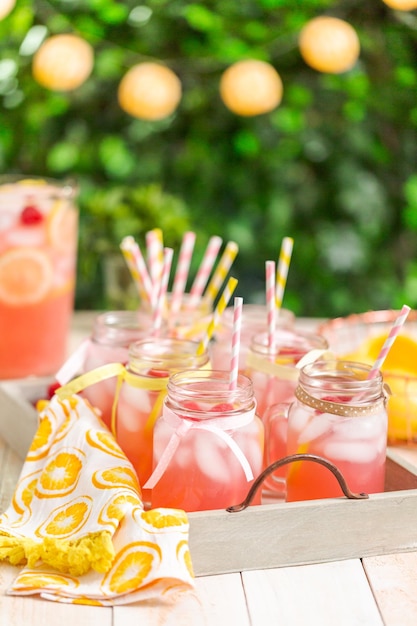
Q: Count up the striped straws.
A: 13